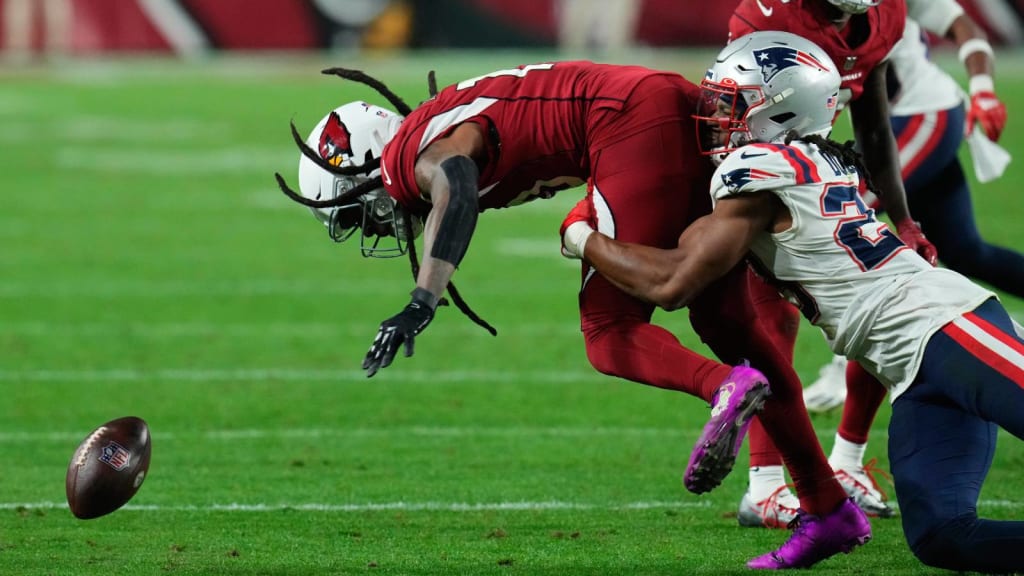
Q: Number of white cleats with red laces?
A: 2